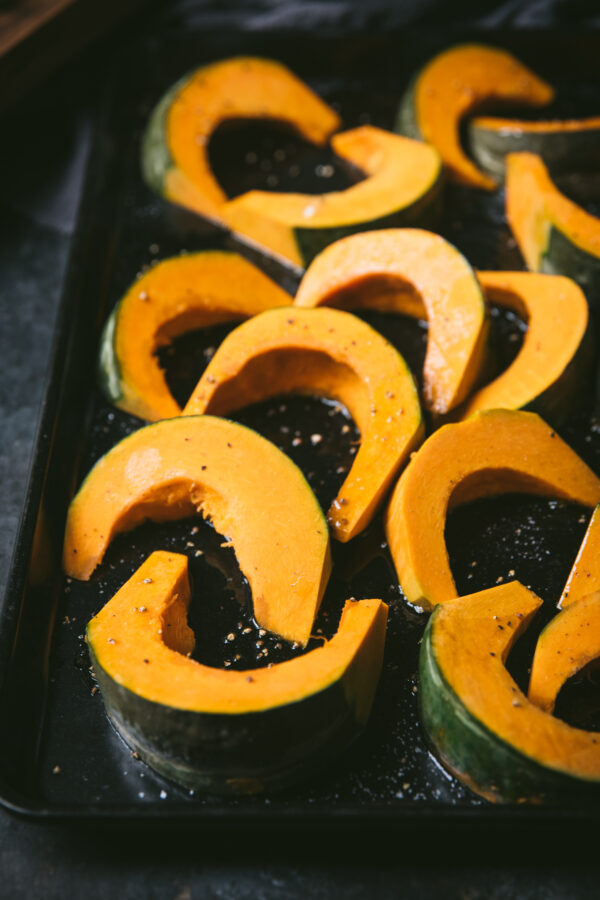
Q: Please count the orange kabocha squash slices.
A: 15